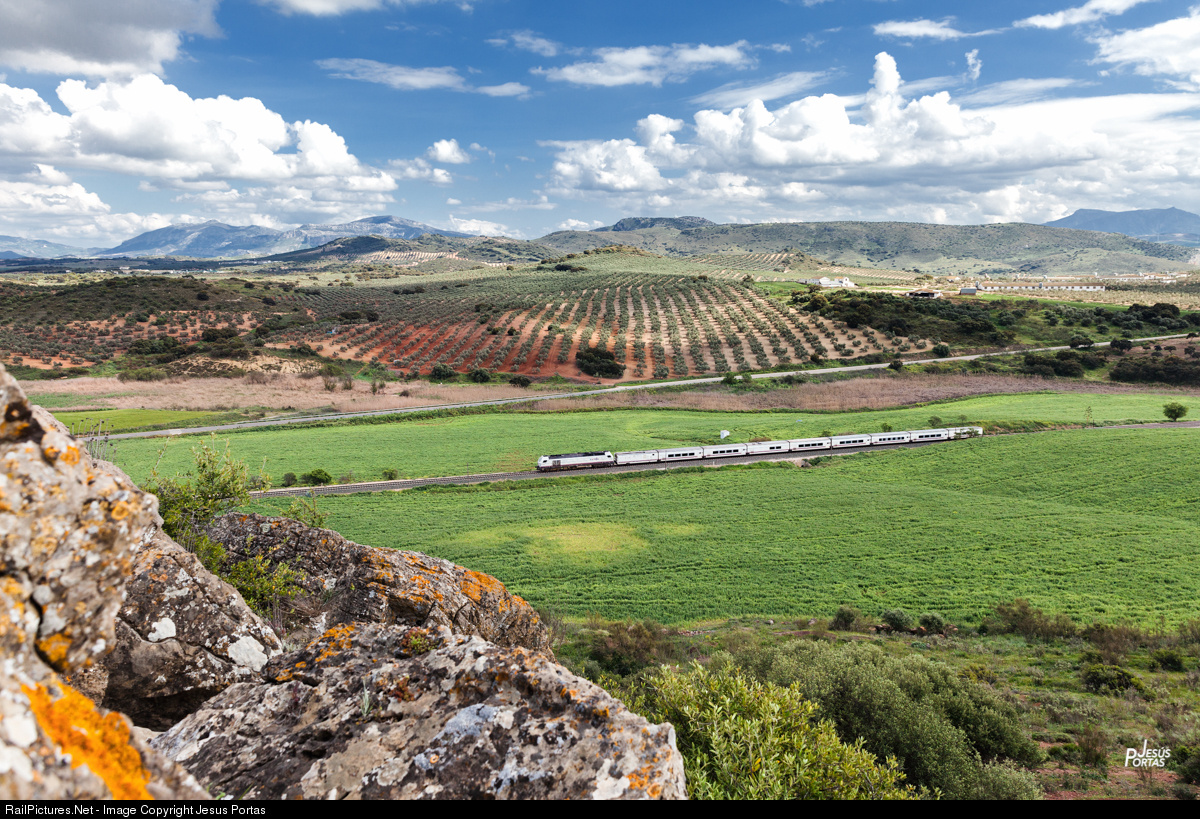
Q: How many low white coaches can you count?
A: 9